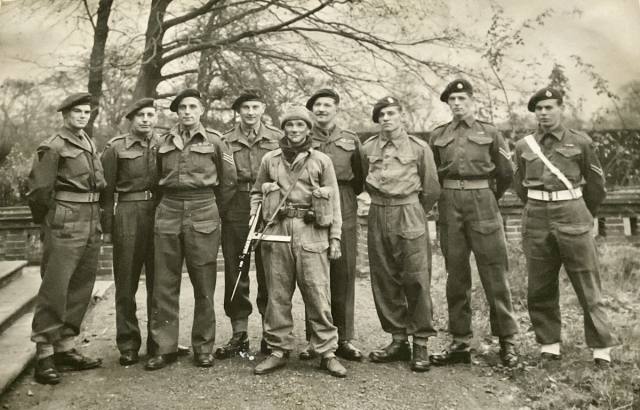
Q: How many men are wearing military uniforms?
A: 9